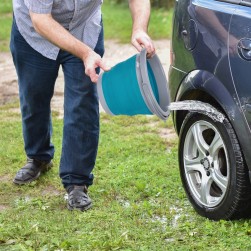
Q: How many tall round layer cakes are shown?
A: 0